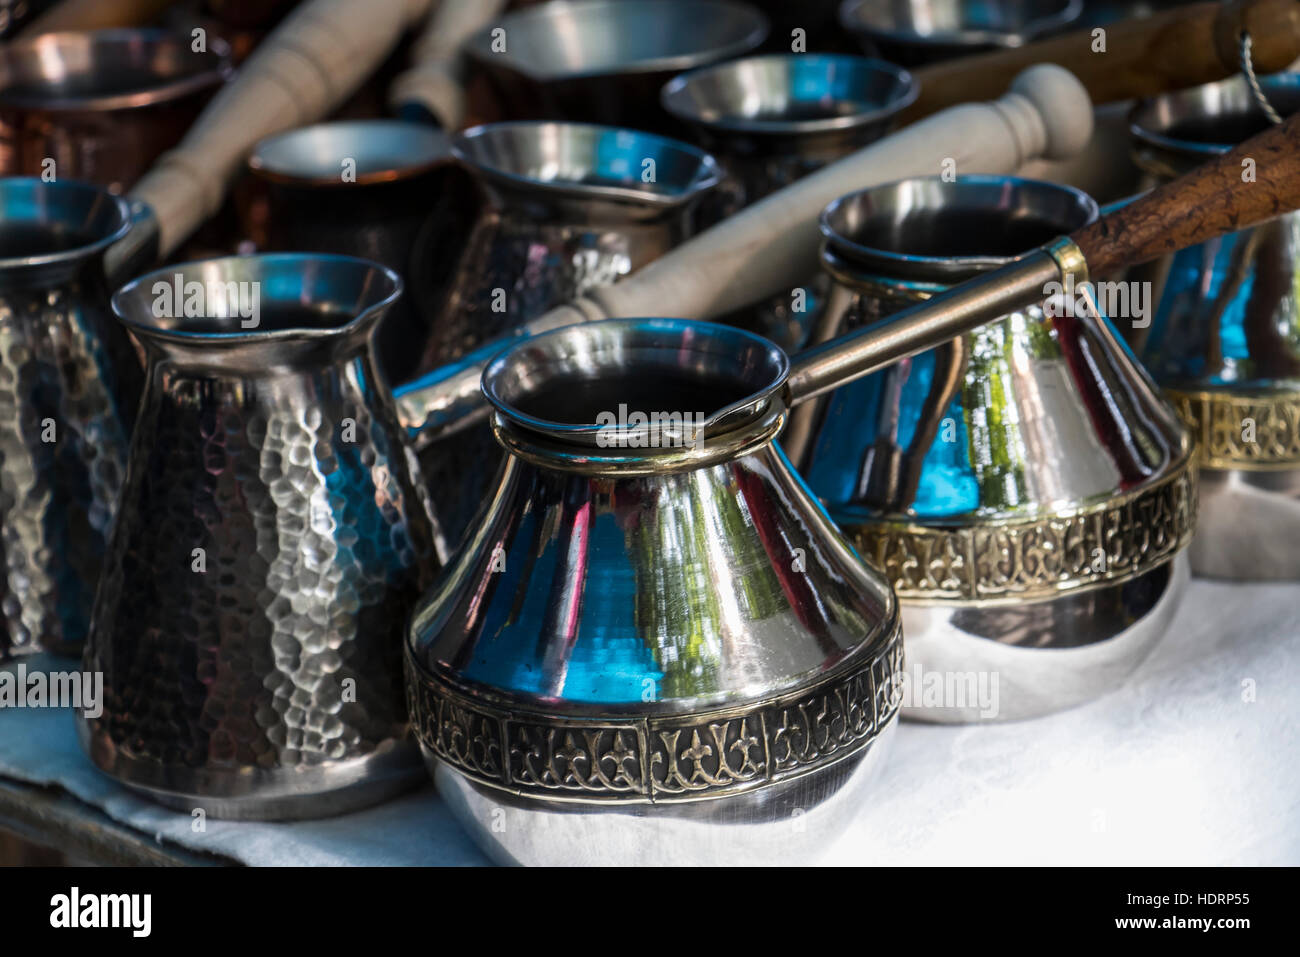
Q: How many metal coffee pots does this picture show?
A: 11